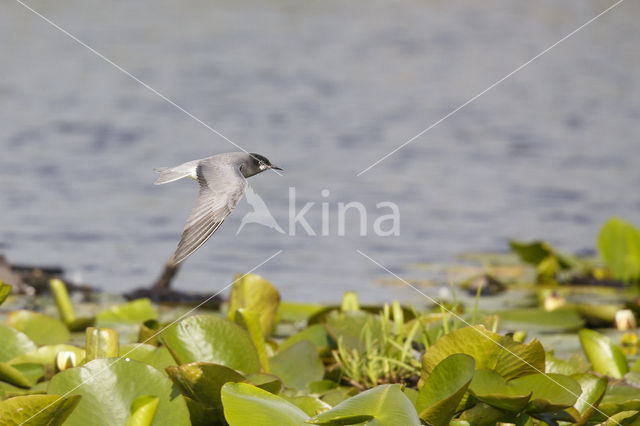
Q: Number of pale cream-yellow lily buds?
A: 3